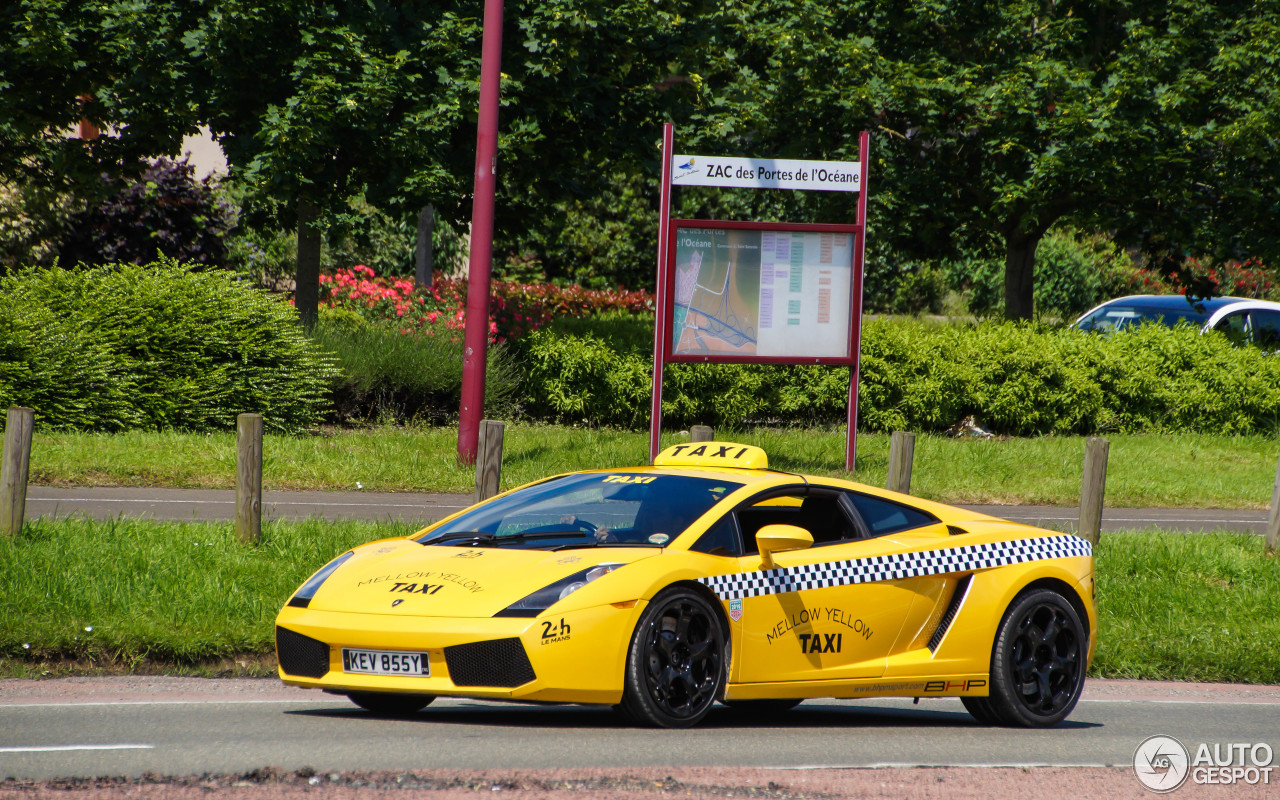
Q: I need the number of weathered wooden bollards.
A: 7